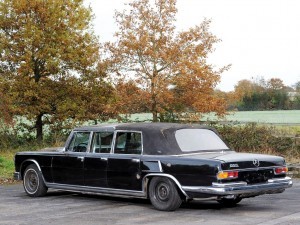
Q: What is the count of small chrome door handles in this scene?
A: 3